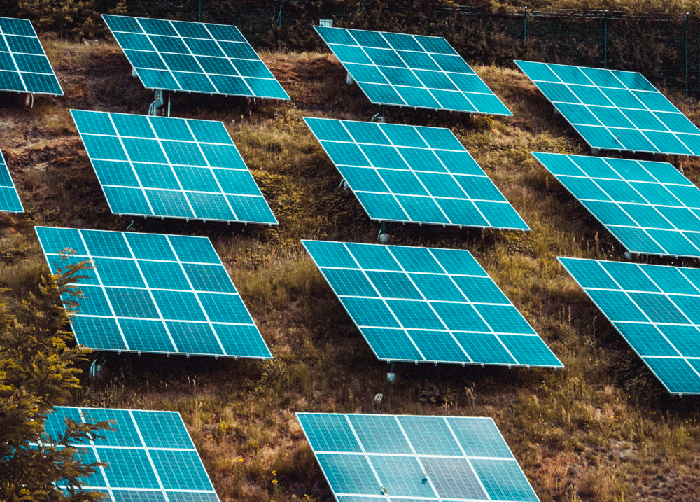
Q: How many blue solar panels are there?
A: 13